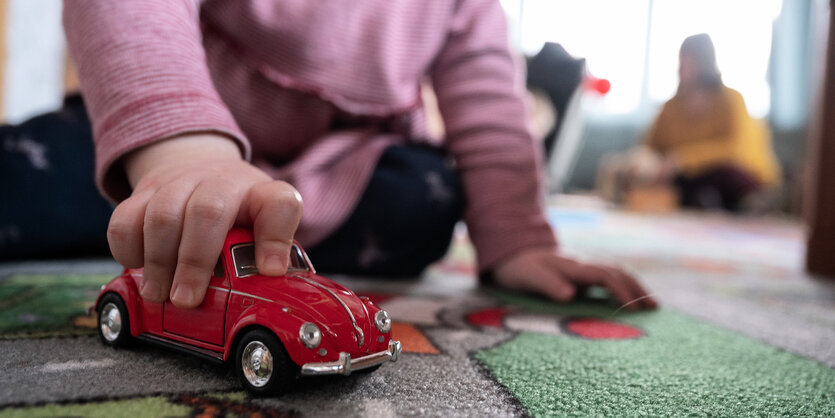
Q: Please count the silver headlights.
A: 2